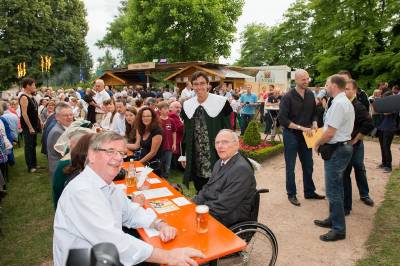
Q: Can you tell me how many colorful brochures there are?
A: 1